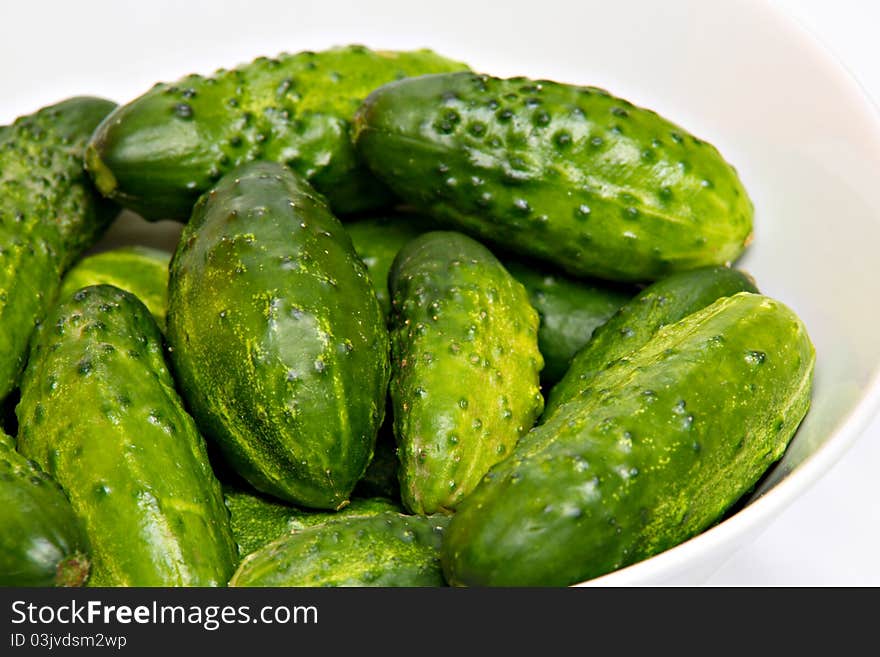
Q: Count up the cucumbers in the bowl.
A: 13